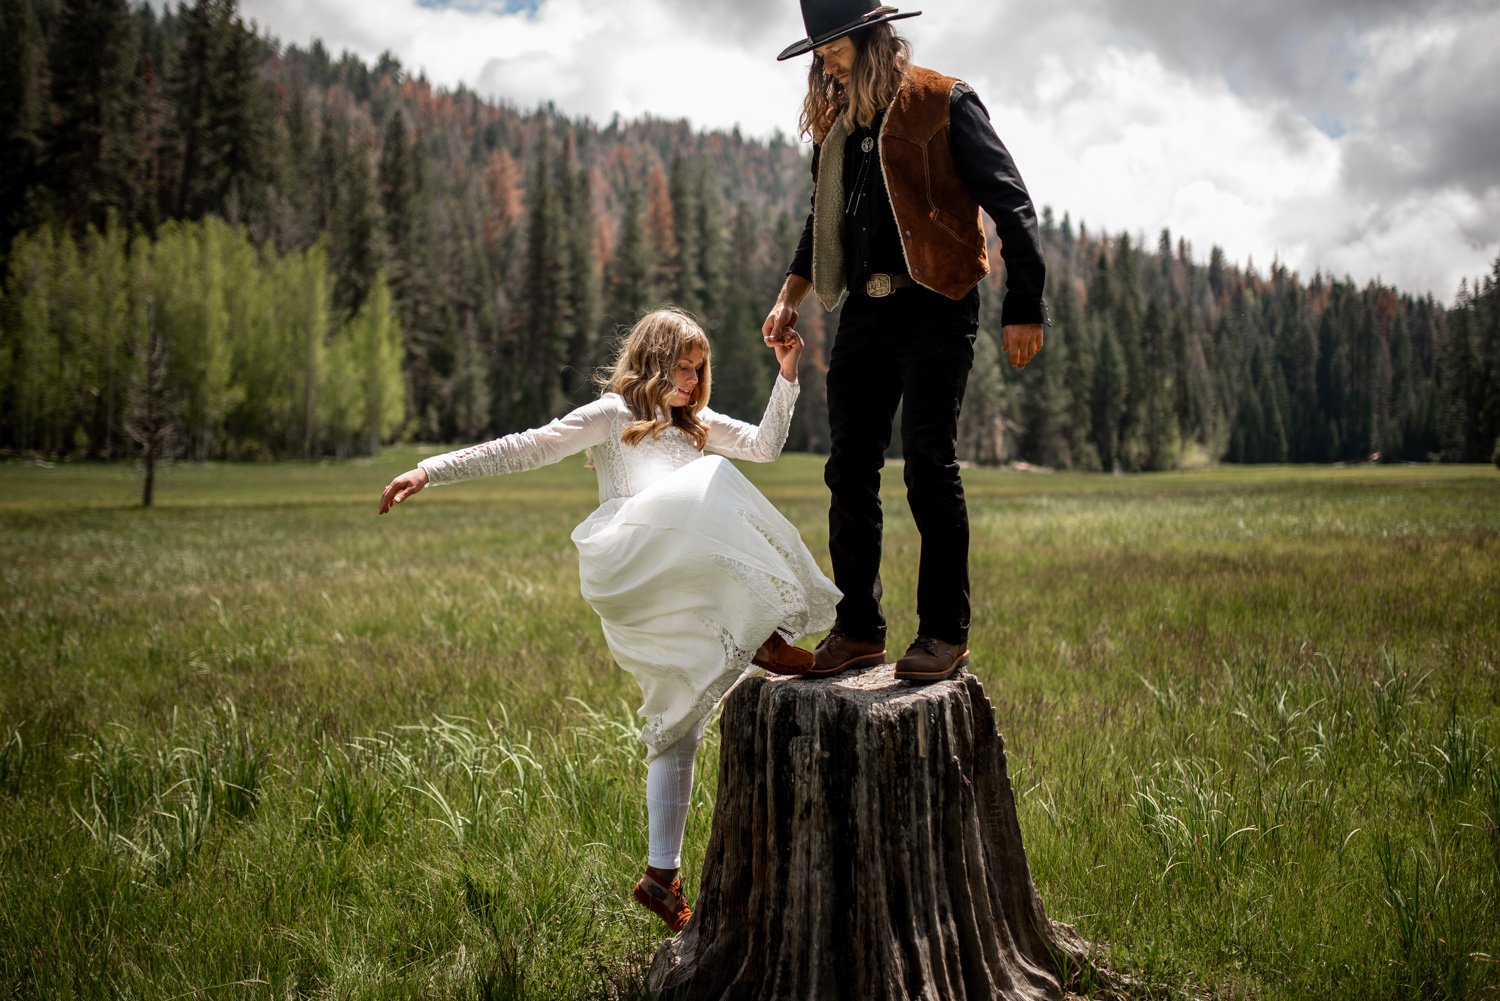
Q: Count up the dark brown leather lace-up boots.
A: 2